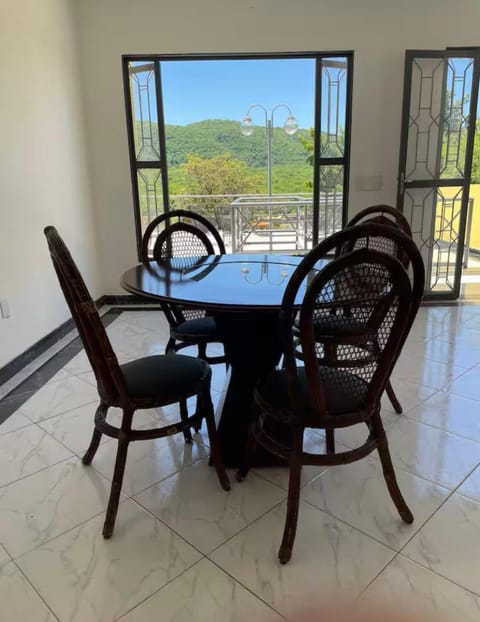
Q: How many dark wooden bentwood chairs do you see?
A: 4